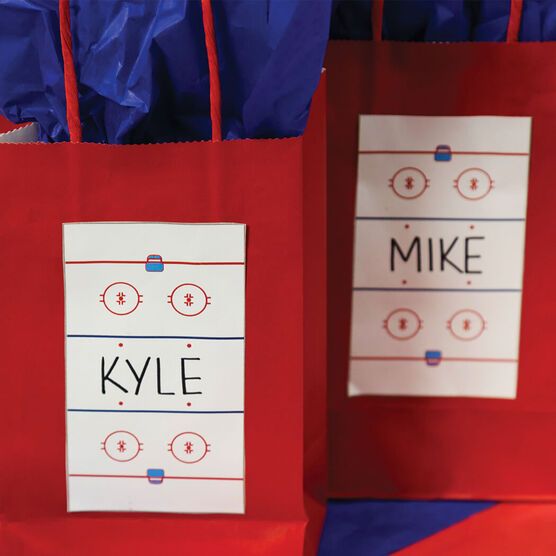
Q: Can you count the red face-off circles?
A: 8